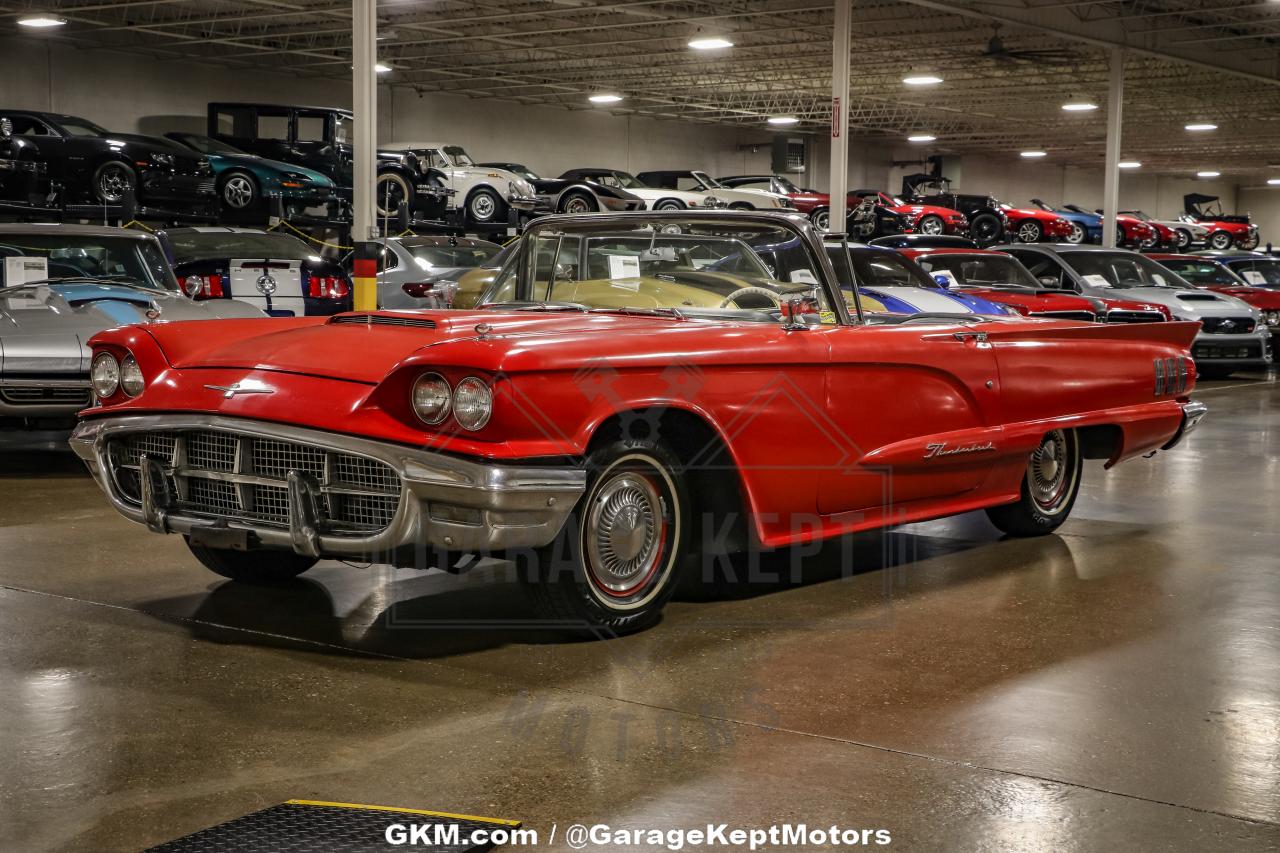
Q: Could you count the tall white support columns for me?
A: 3